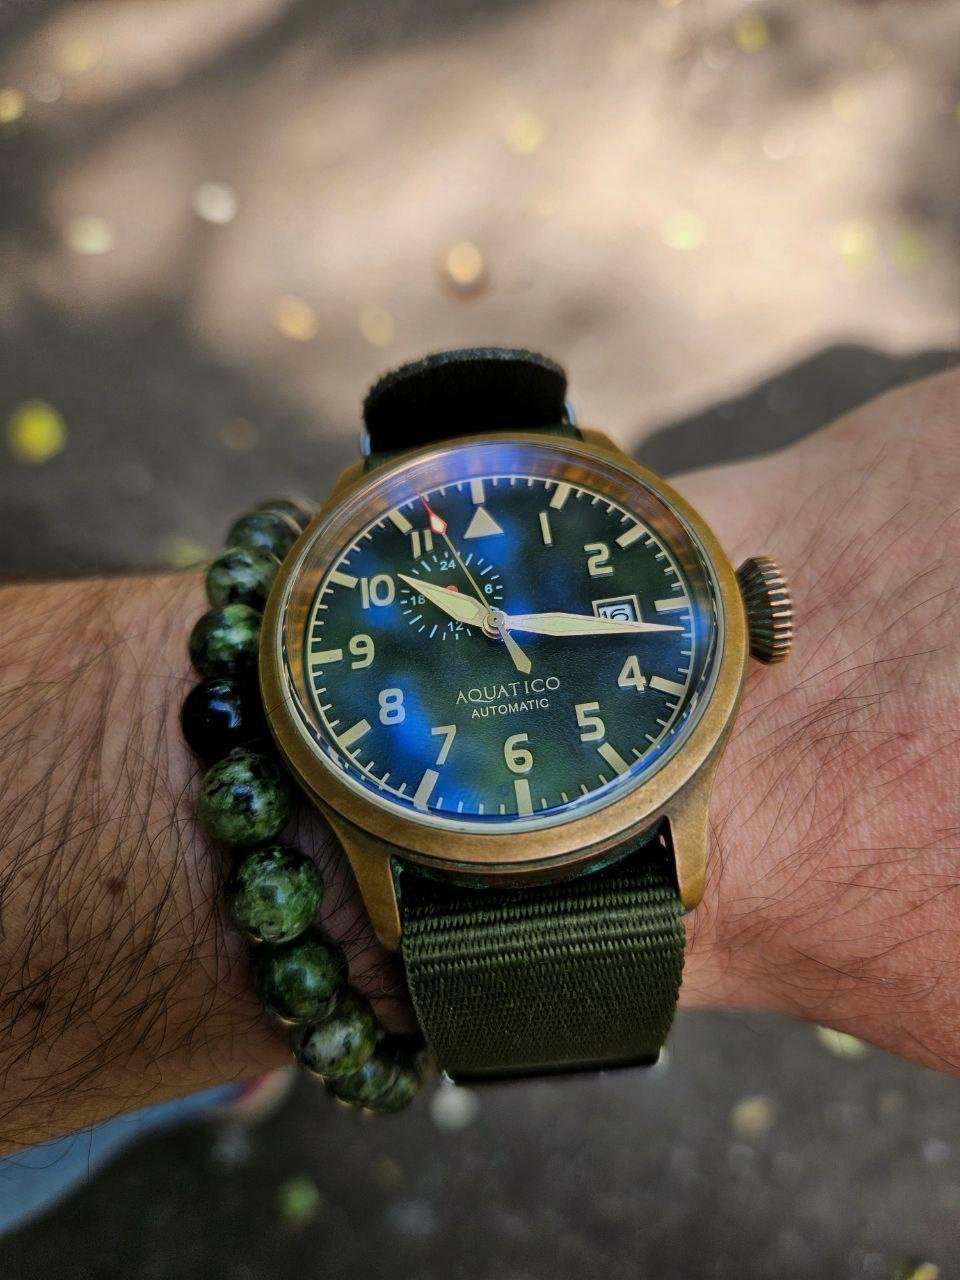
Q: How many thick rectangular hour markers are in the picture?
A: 12